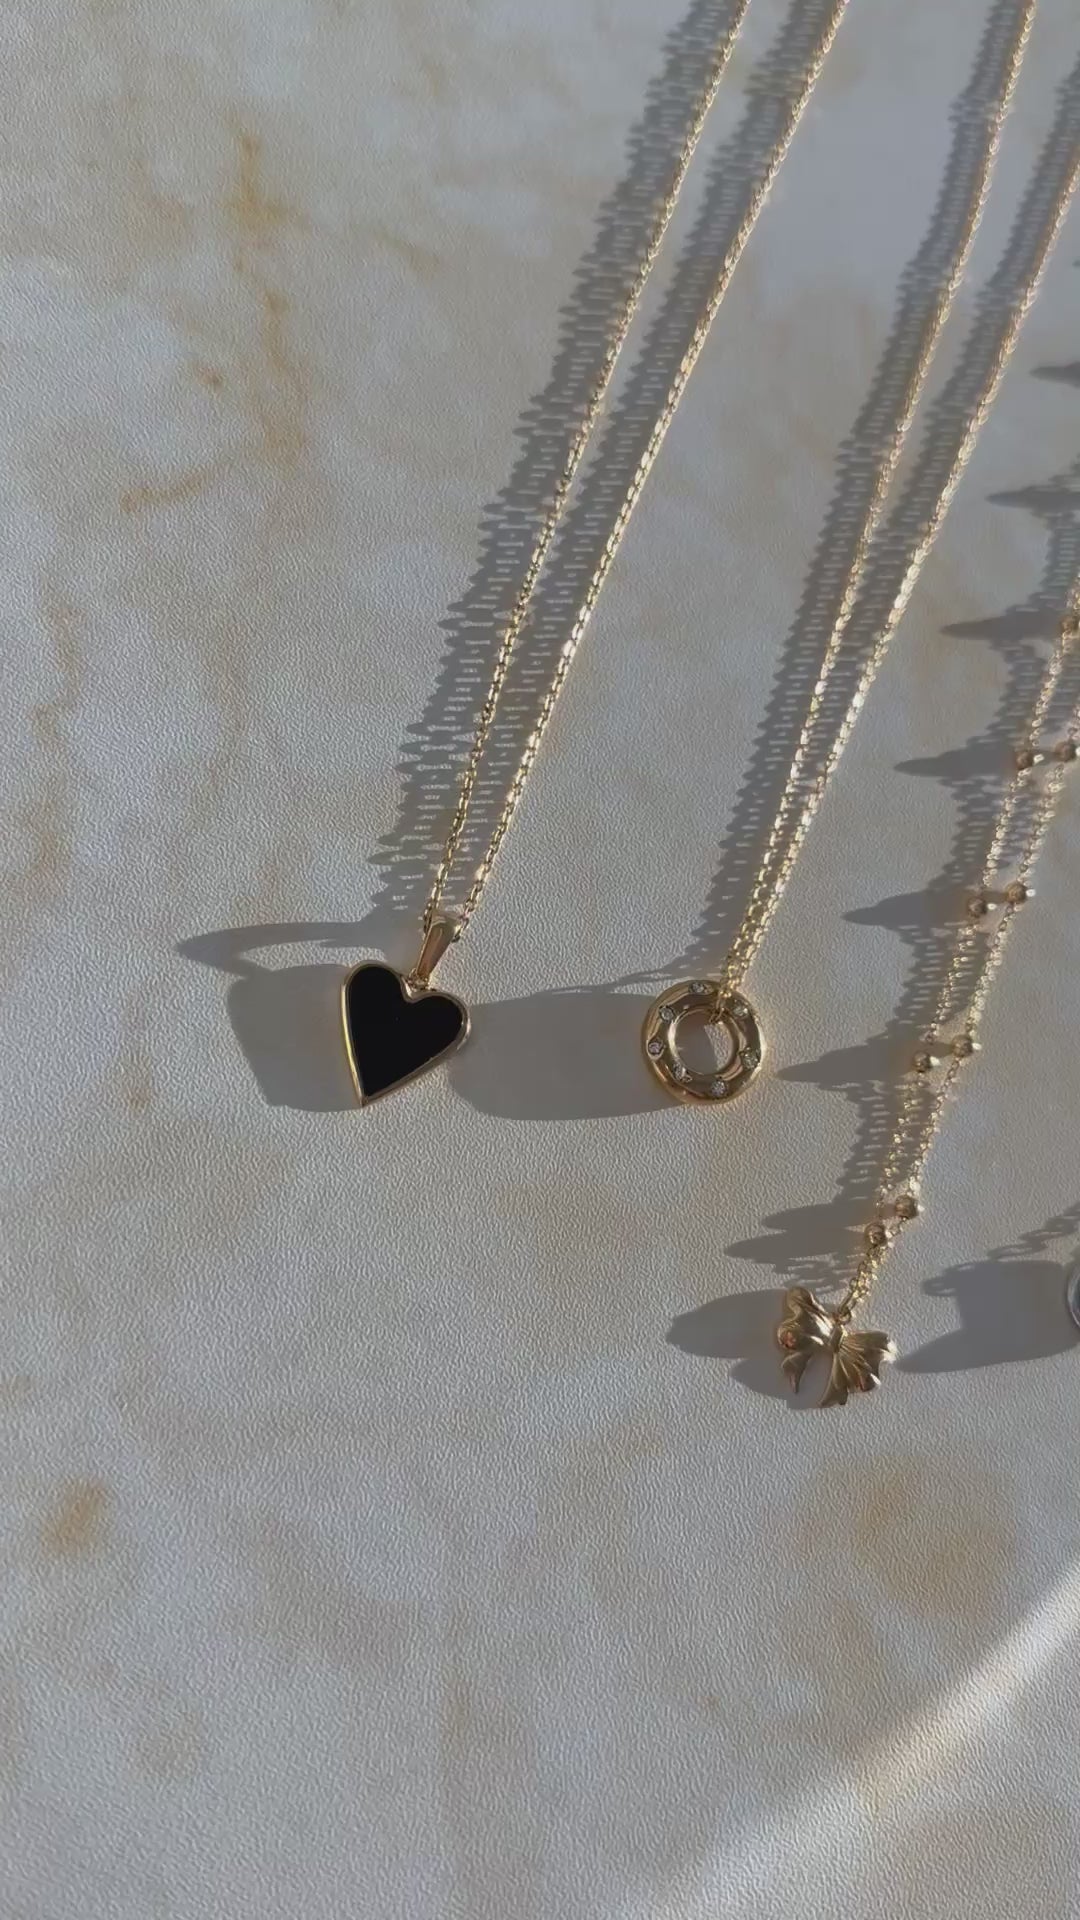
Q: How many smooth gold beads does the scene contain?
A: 9